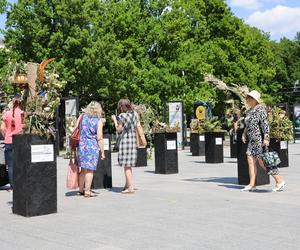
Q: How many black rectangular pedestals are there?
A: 9